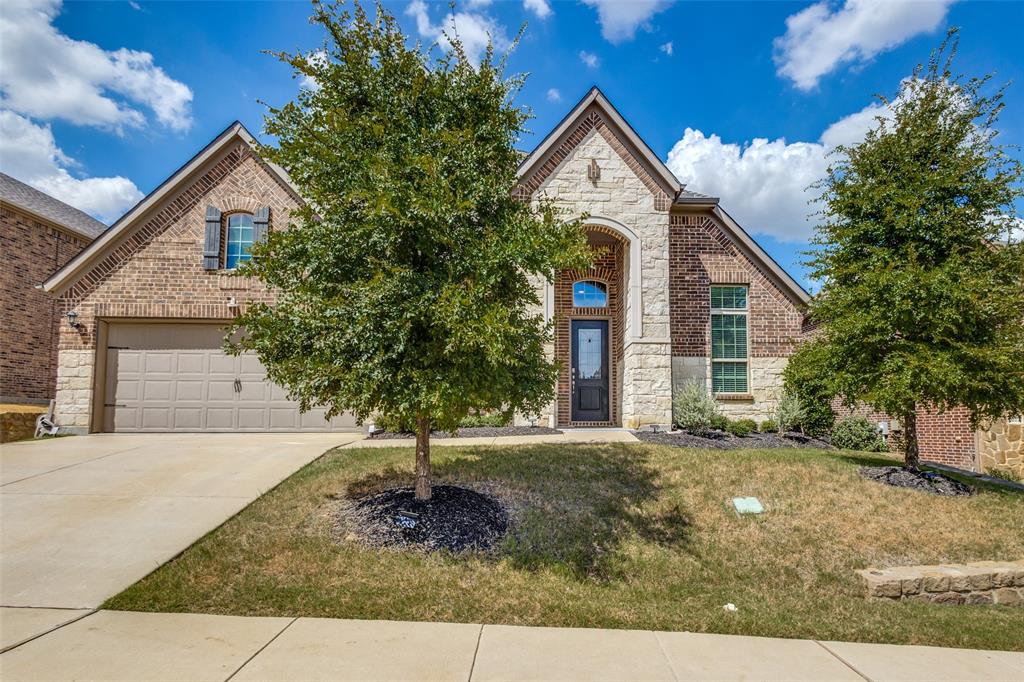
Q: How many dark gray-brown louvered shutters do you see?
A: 2